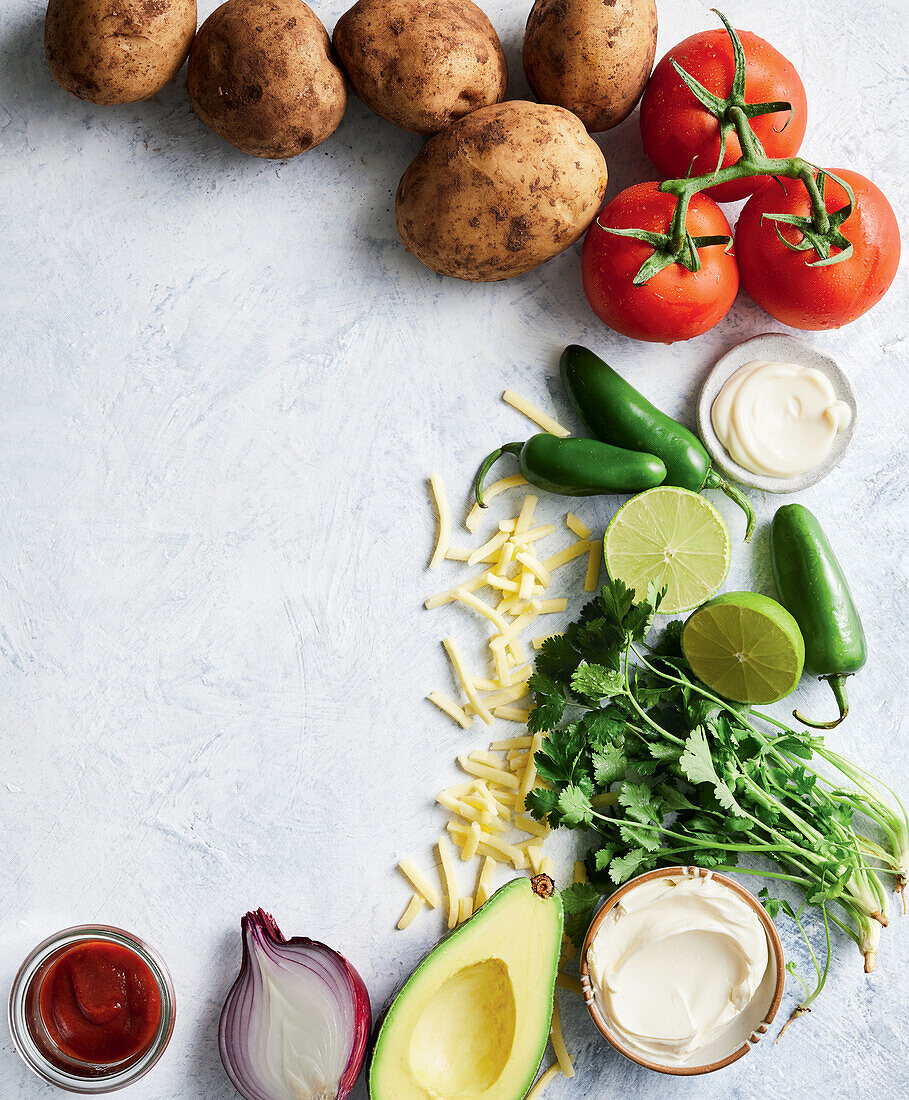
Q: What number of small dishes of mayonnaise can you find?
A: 1